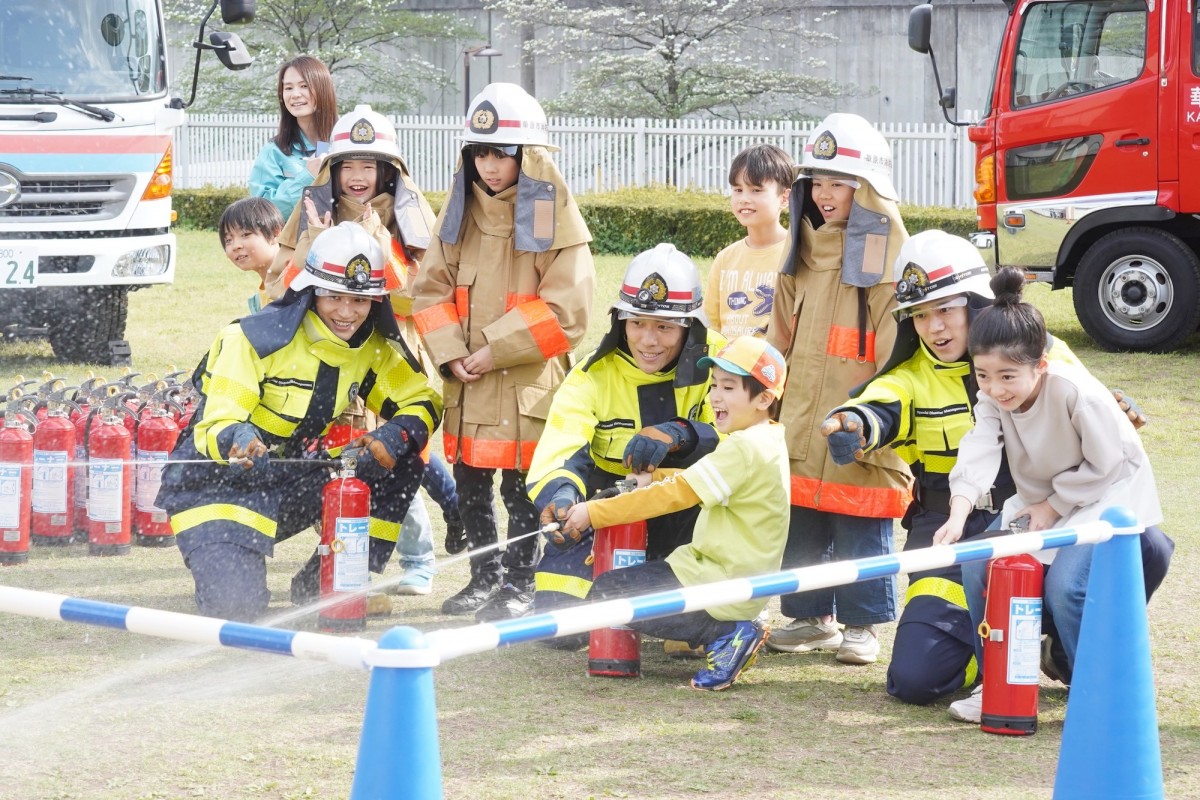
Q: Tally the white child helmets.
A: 3